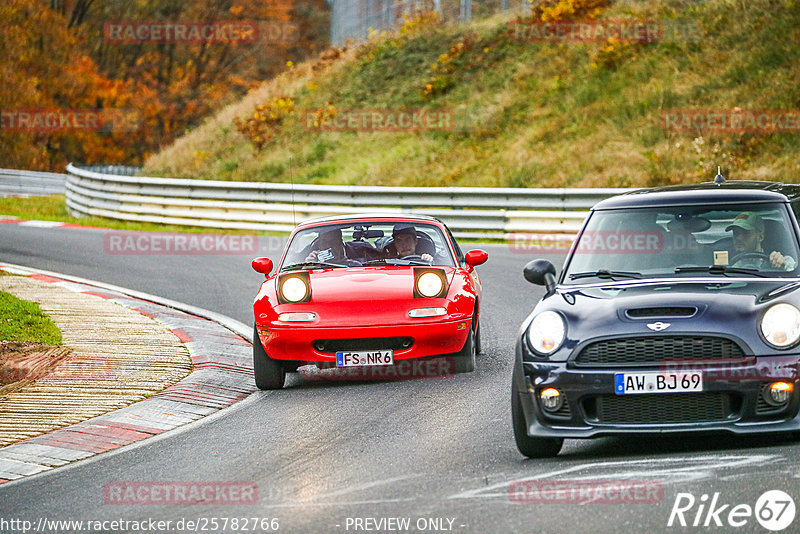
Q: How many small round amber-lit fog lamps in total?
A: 2